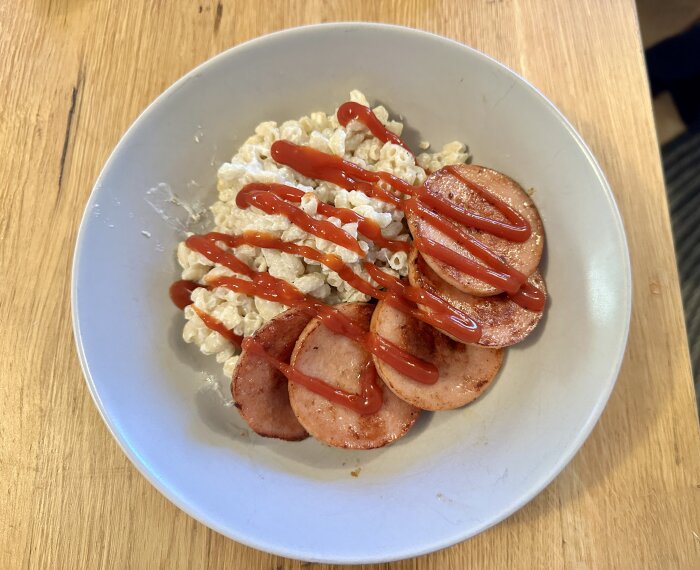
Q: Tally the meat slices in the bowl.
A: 5